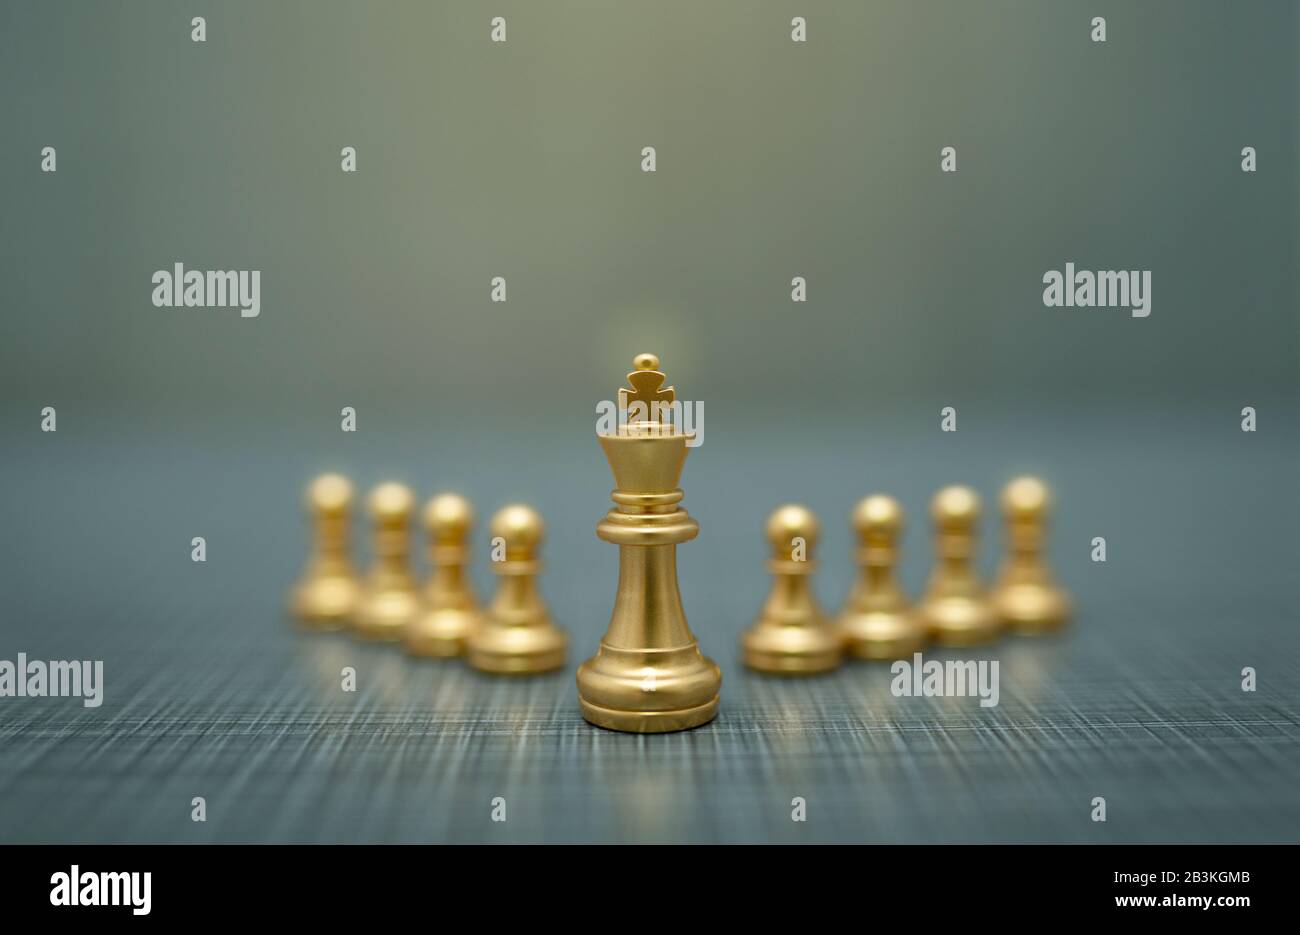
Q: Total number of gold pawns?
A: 8